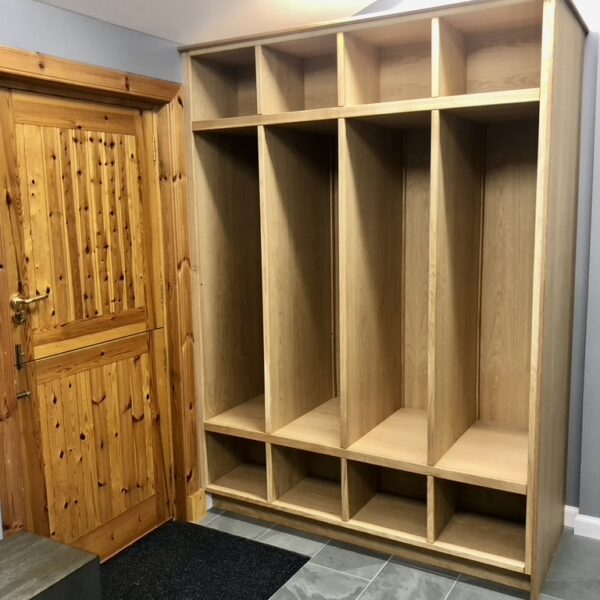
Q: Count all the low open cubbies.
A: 4